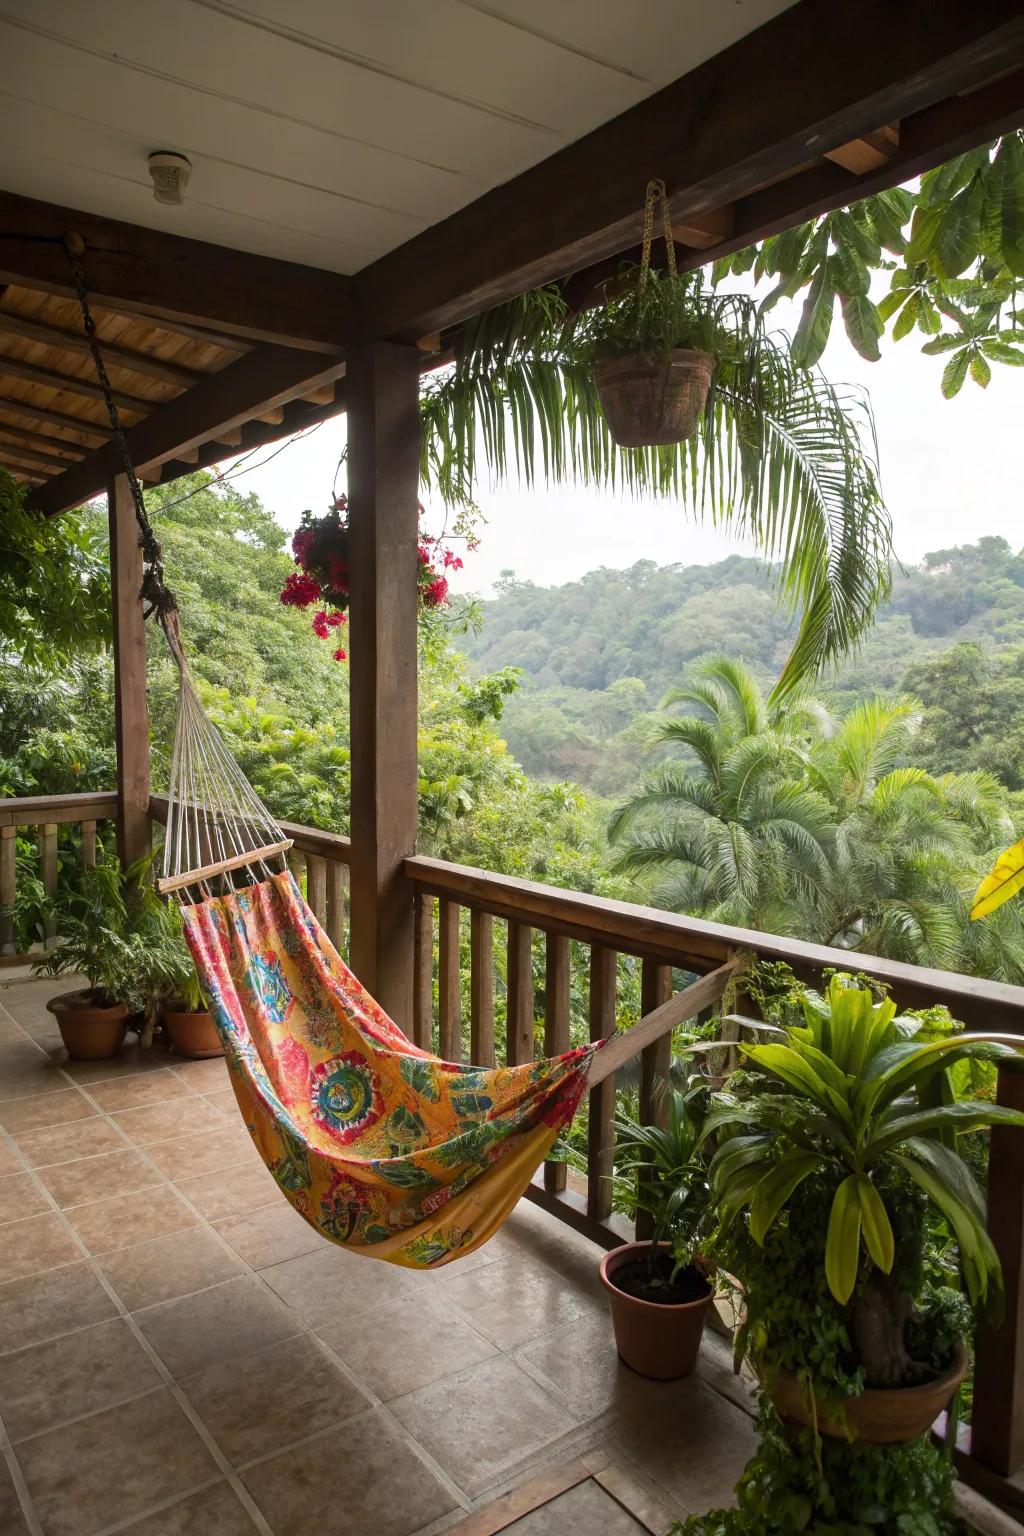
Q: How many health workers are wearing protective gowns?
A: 0